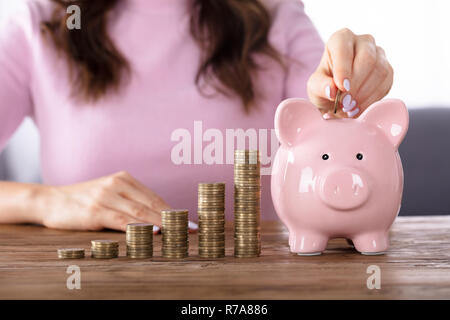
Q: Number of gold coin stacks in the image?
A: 6